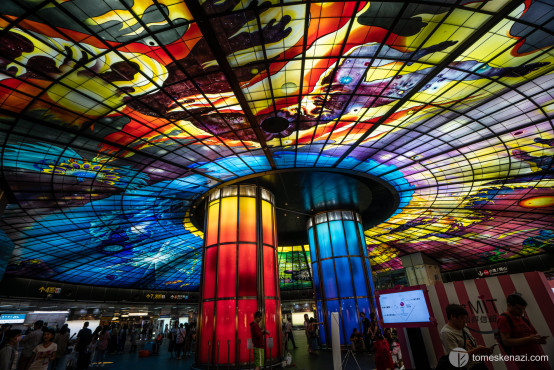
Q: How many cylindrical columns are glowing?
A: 2